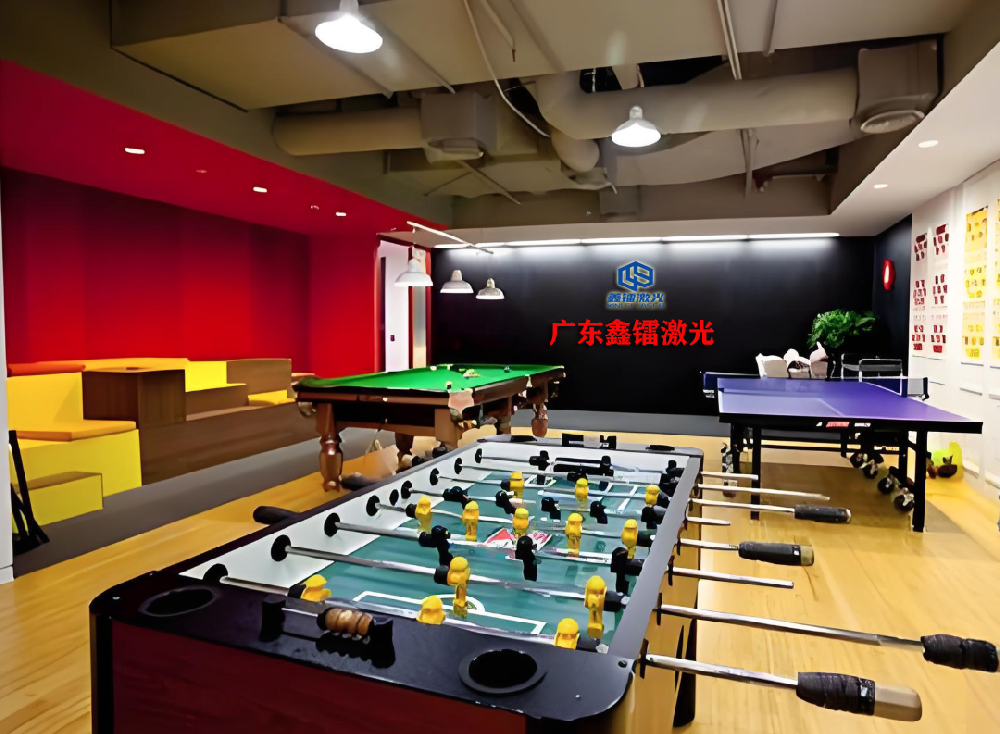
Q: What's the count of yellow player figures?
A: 13